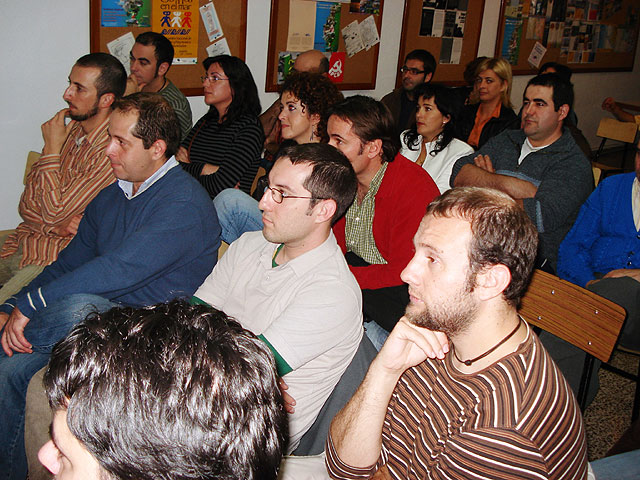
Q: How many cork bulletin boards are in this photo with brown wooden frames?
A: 4